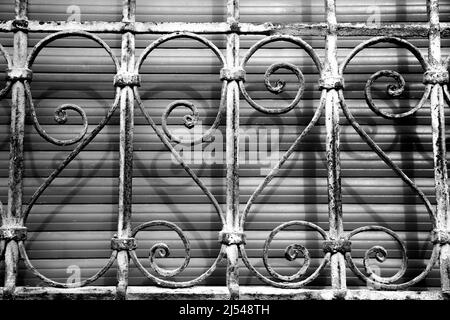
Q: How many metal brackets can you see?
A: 10